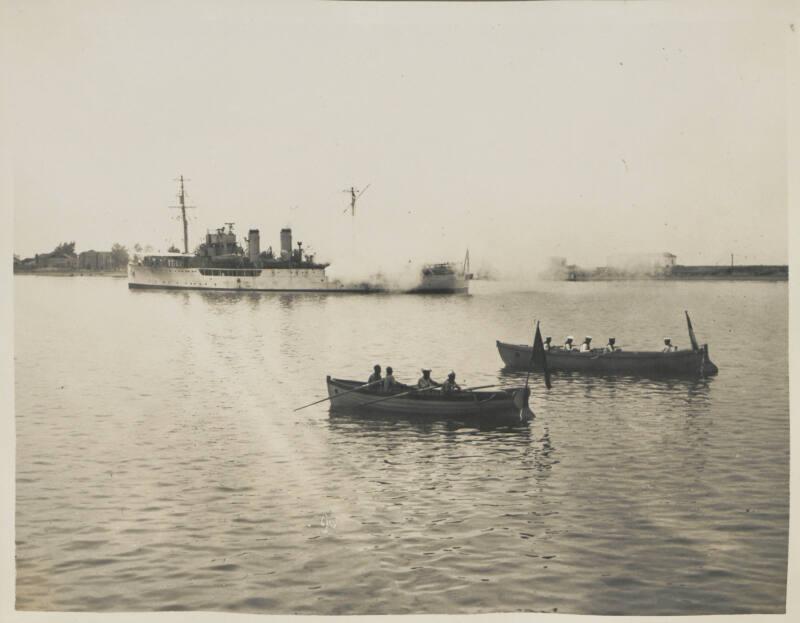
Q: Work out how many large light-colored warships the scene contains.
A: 1